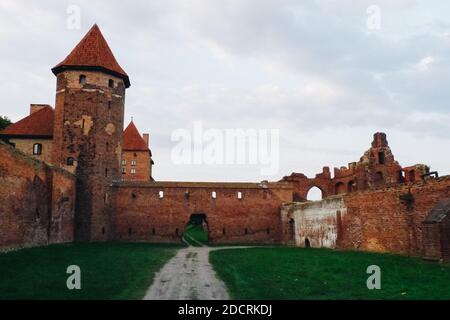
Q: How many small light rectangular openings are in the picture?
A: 3